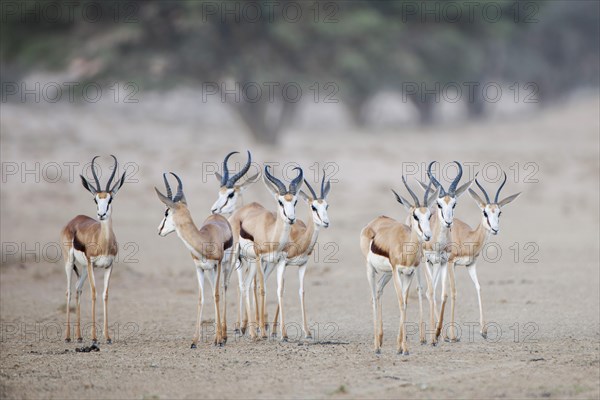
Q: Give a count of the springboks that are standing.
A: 8